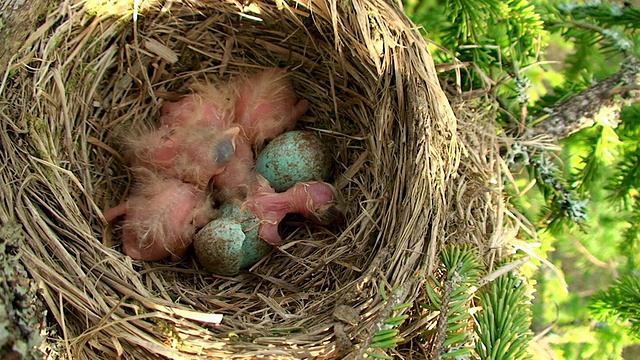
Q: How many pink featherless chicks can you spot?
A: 5